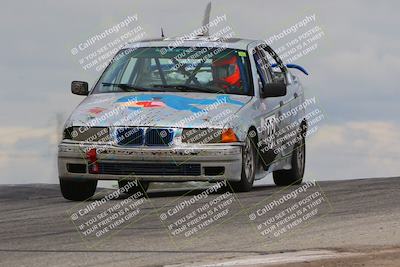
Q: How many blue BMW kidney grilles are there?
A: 2